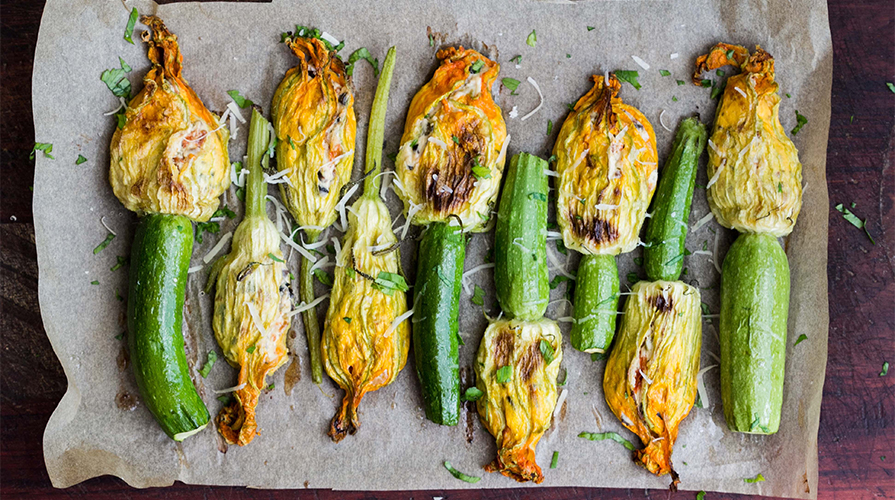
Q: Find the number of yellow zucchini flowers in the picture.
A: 9